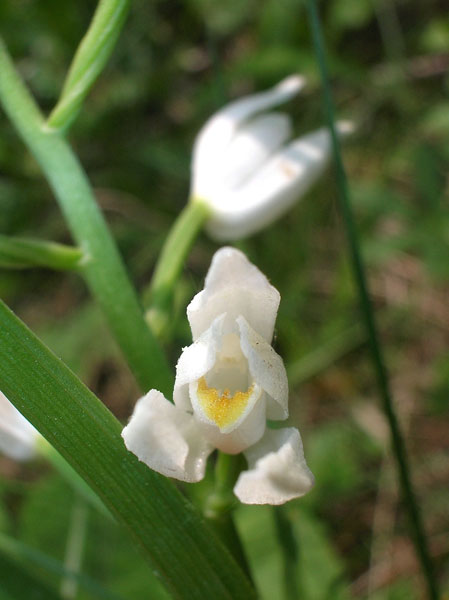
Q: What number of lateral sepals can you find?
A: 2